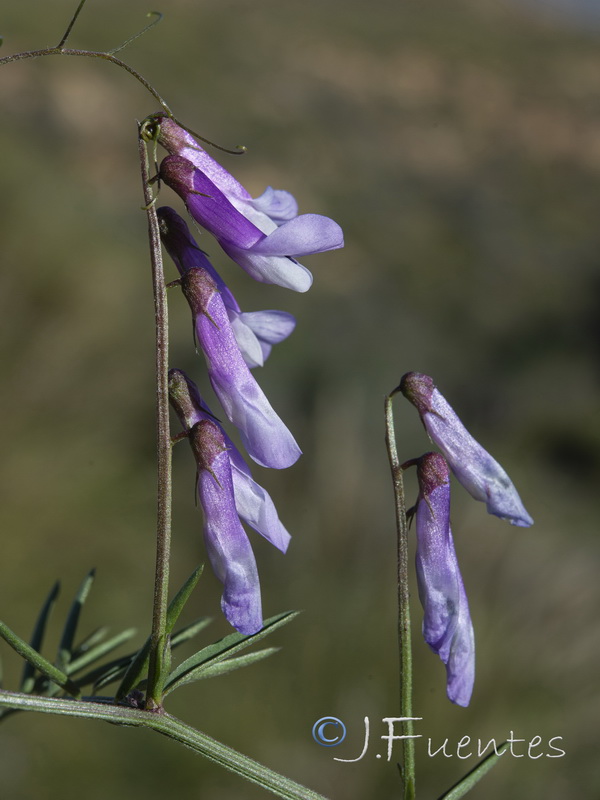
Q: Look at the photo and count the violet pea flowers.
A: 8